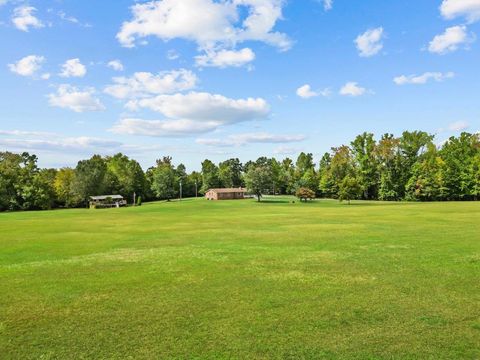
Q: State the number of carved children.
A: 0